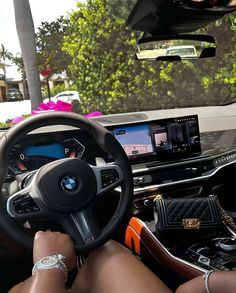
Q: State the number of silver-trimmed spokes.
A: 3